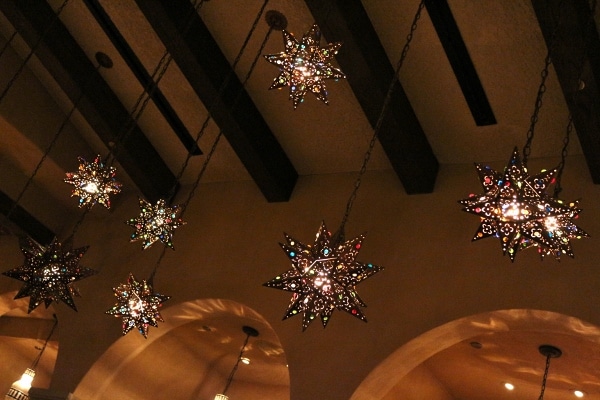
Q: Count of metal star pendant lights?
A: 8